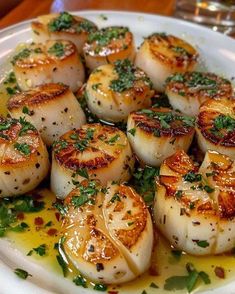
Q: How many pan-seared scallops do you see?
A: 13